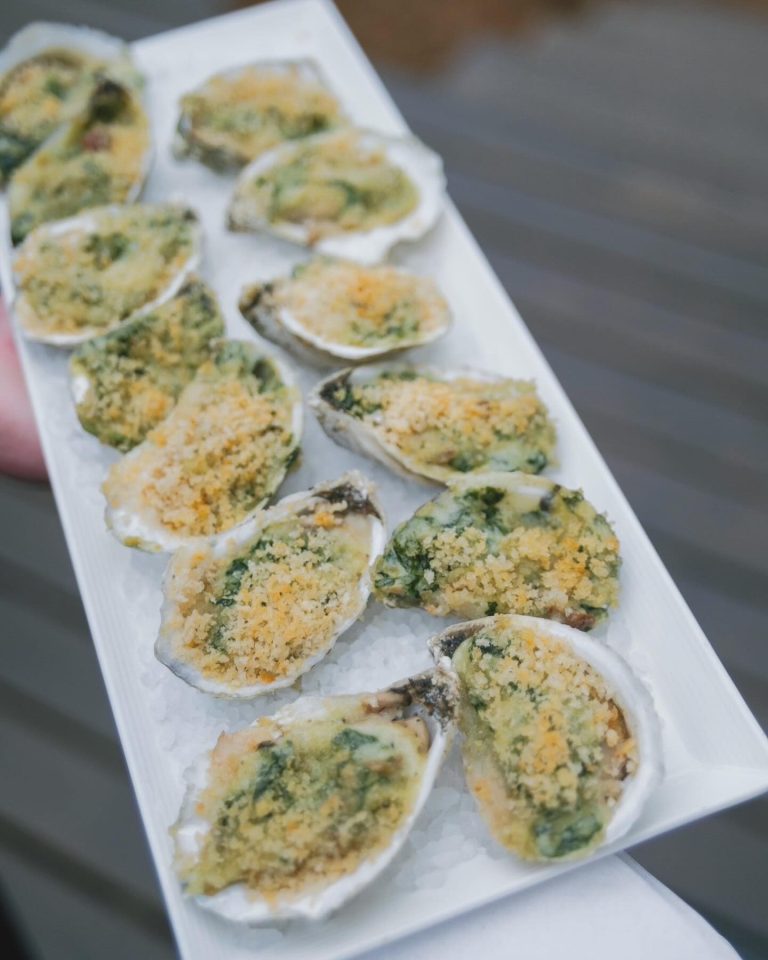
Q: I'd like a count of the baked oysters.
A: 13